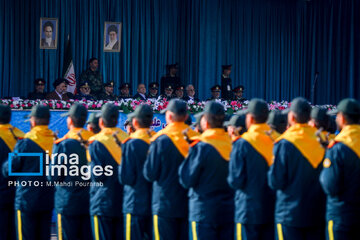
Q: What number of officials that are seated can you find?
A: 12